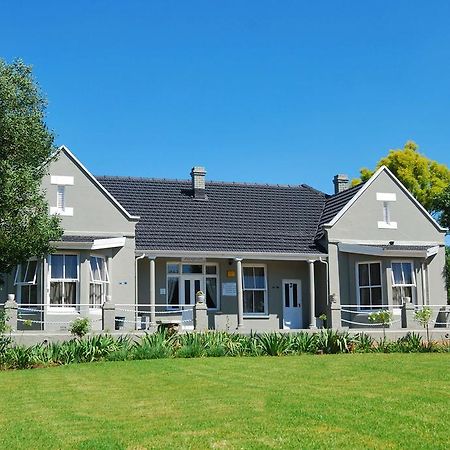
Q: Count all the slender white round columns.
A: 3